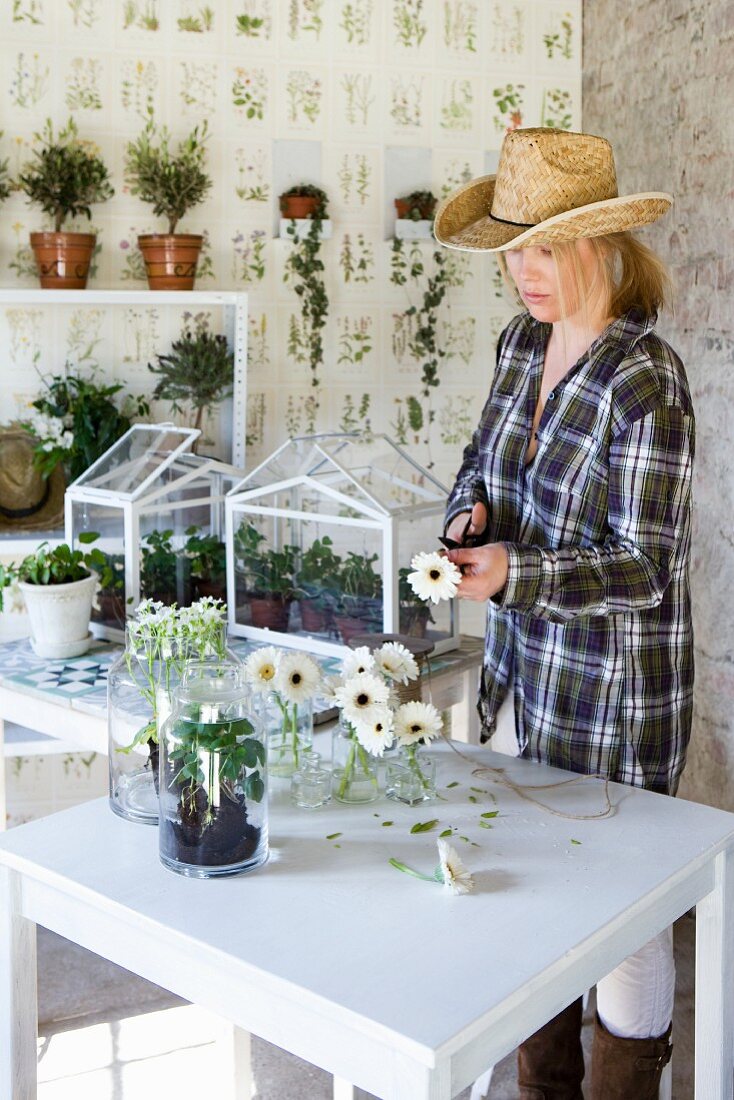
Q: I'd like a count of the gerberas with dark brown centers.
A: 6